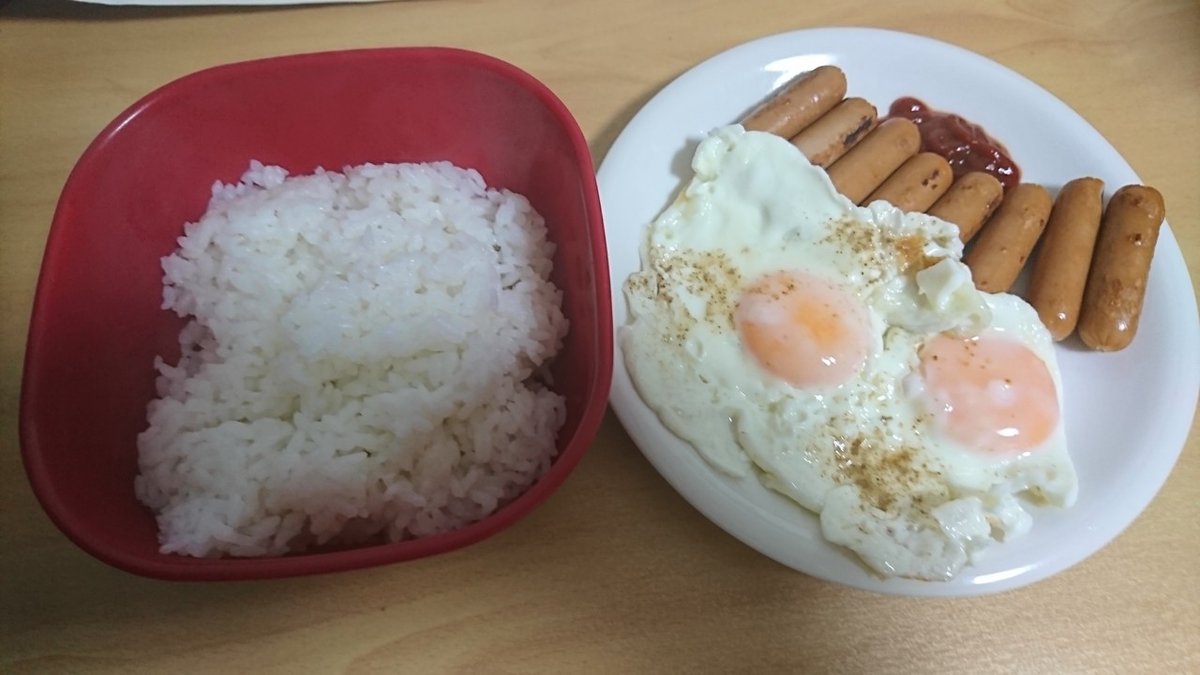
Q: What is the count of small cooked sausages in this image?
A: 8